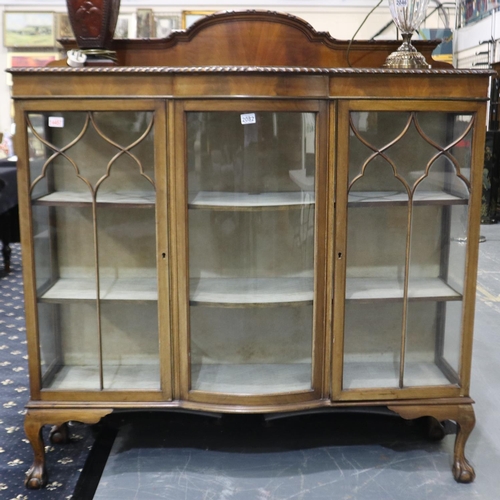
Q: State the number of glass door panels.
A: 3